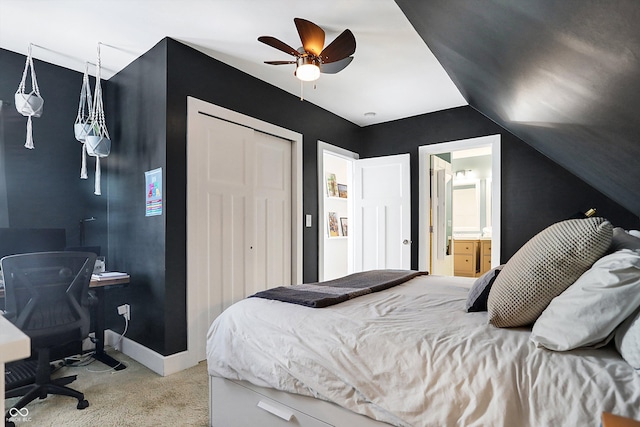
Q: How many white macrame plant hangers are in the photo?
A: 3